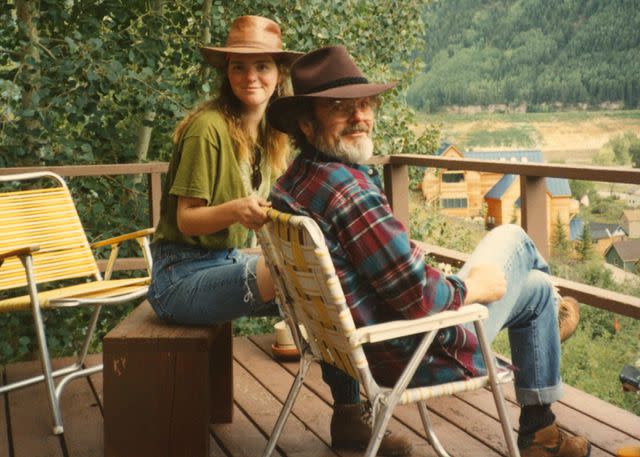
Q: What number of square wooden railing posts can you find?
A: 3